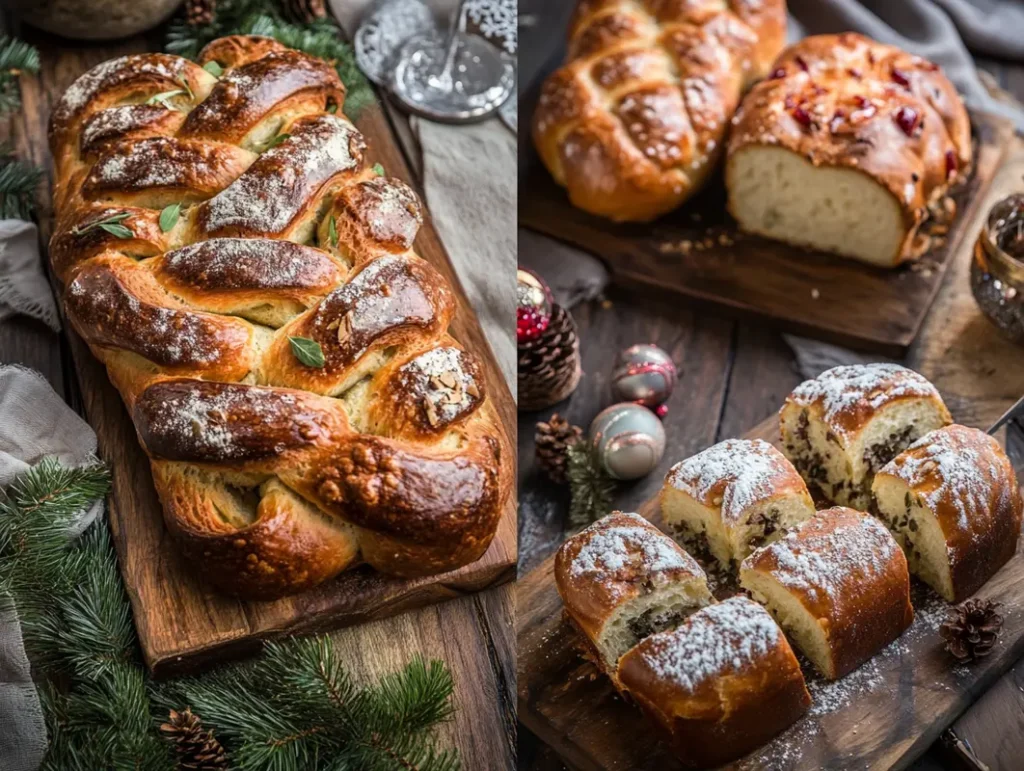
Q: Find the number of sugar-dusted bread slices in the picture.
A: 6